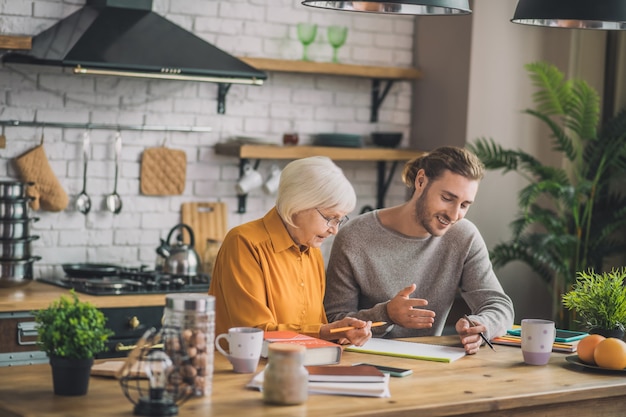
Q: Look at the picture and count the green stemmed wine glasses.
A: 2